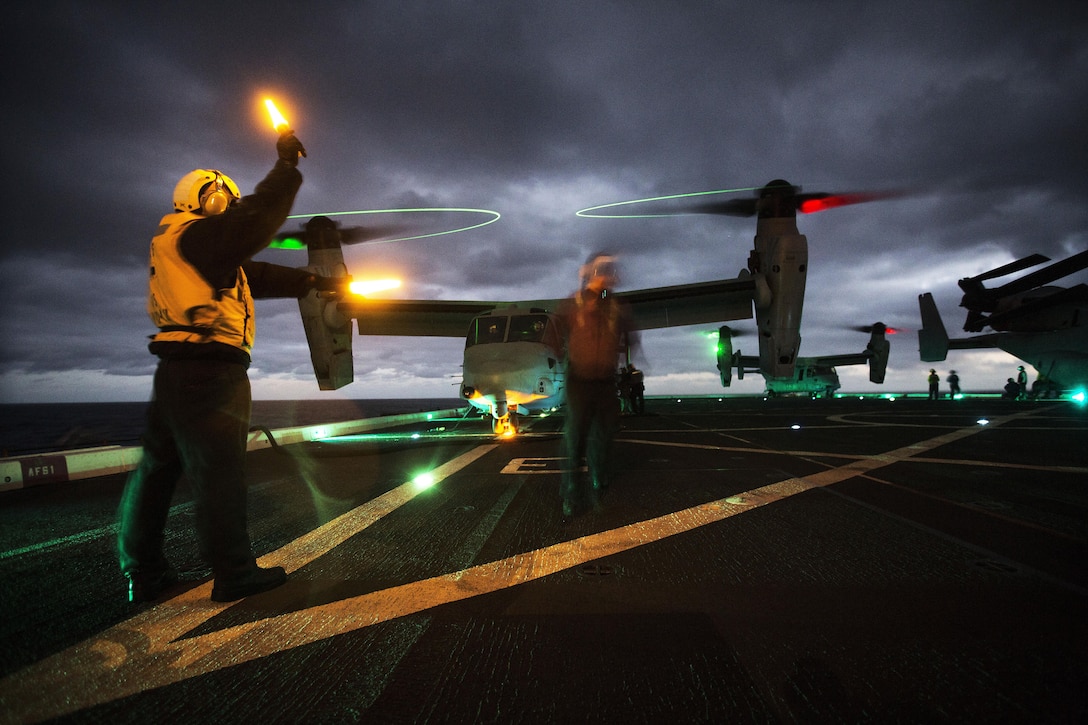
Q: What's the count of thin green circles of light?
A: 2